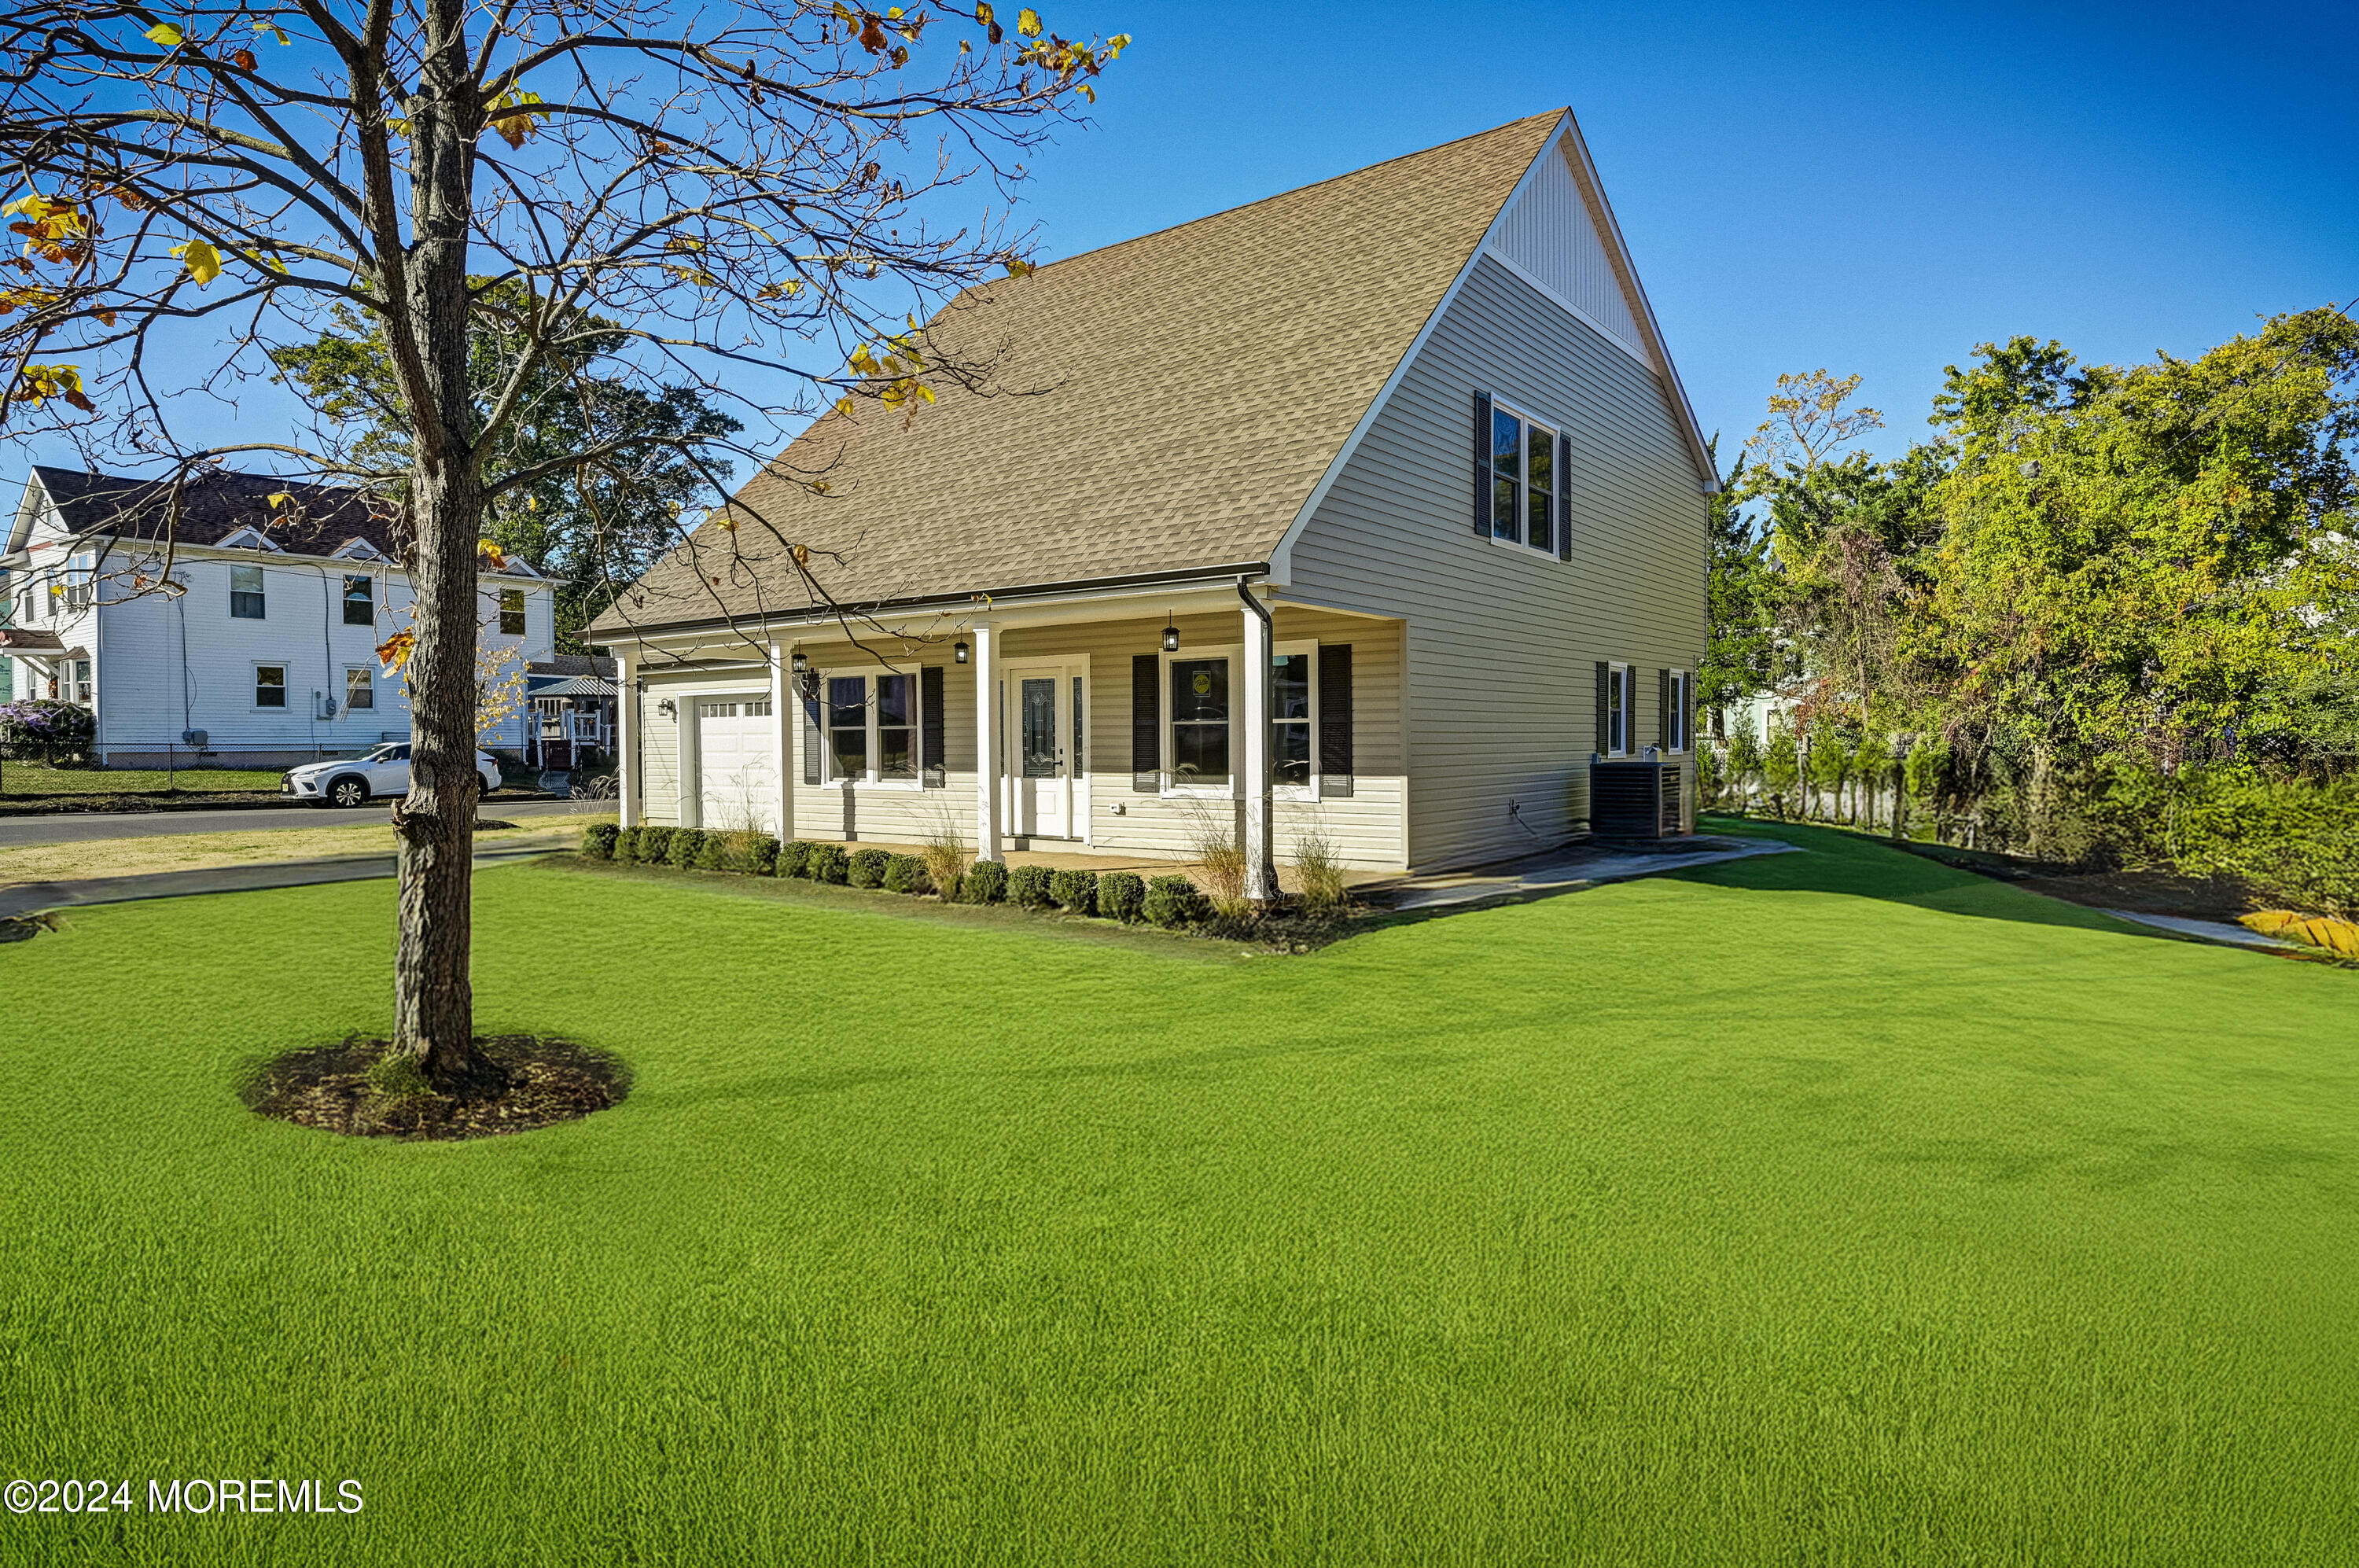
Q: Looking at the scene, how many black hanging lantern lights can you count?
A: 3